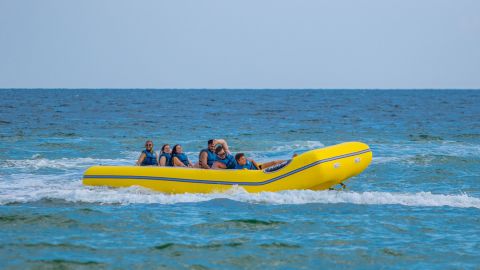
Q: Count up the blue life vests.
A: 6